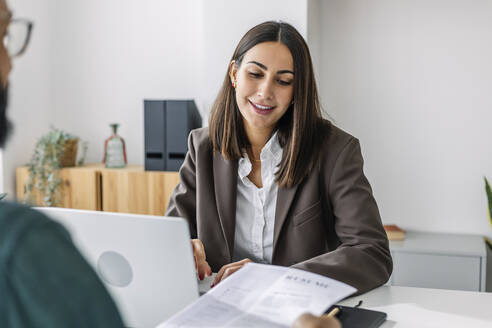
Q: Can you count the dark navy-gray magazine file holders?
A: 2